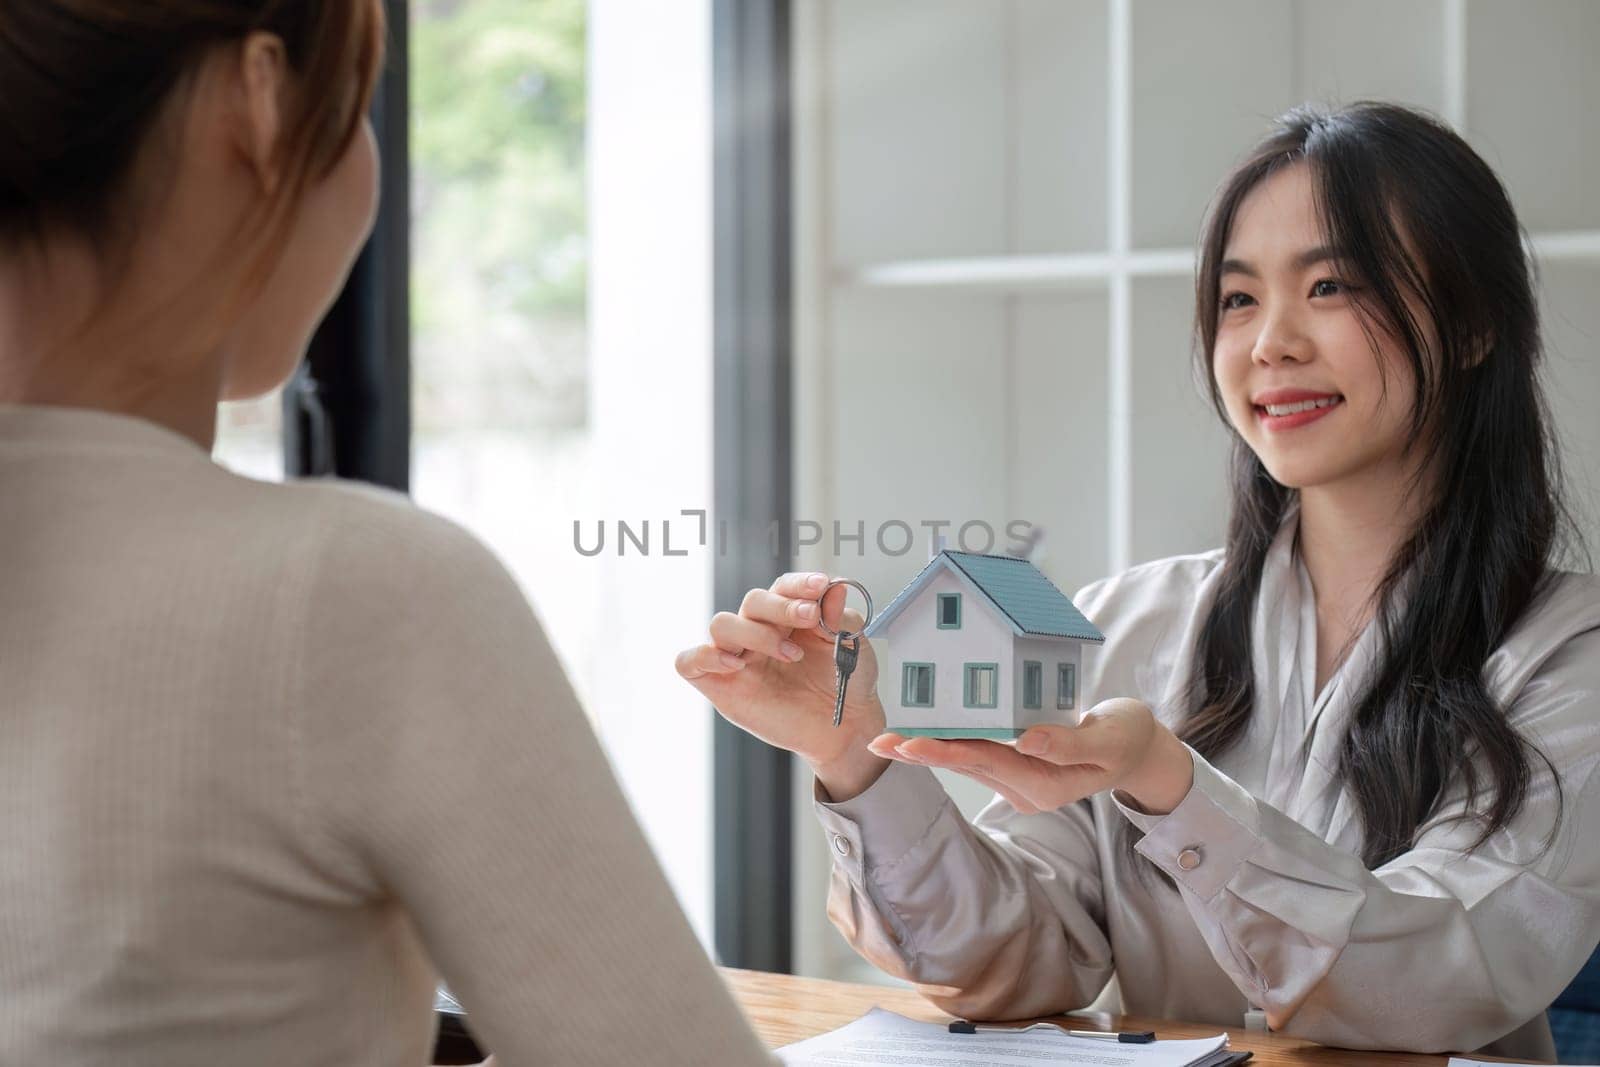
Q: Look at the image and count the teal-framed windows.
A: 5